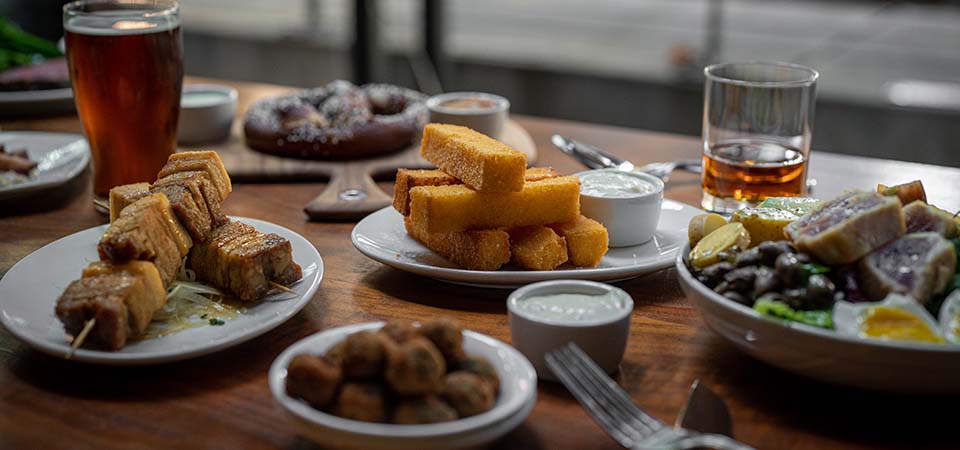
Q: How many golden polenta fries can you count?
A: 6